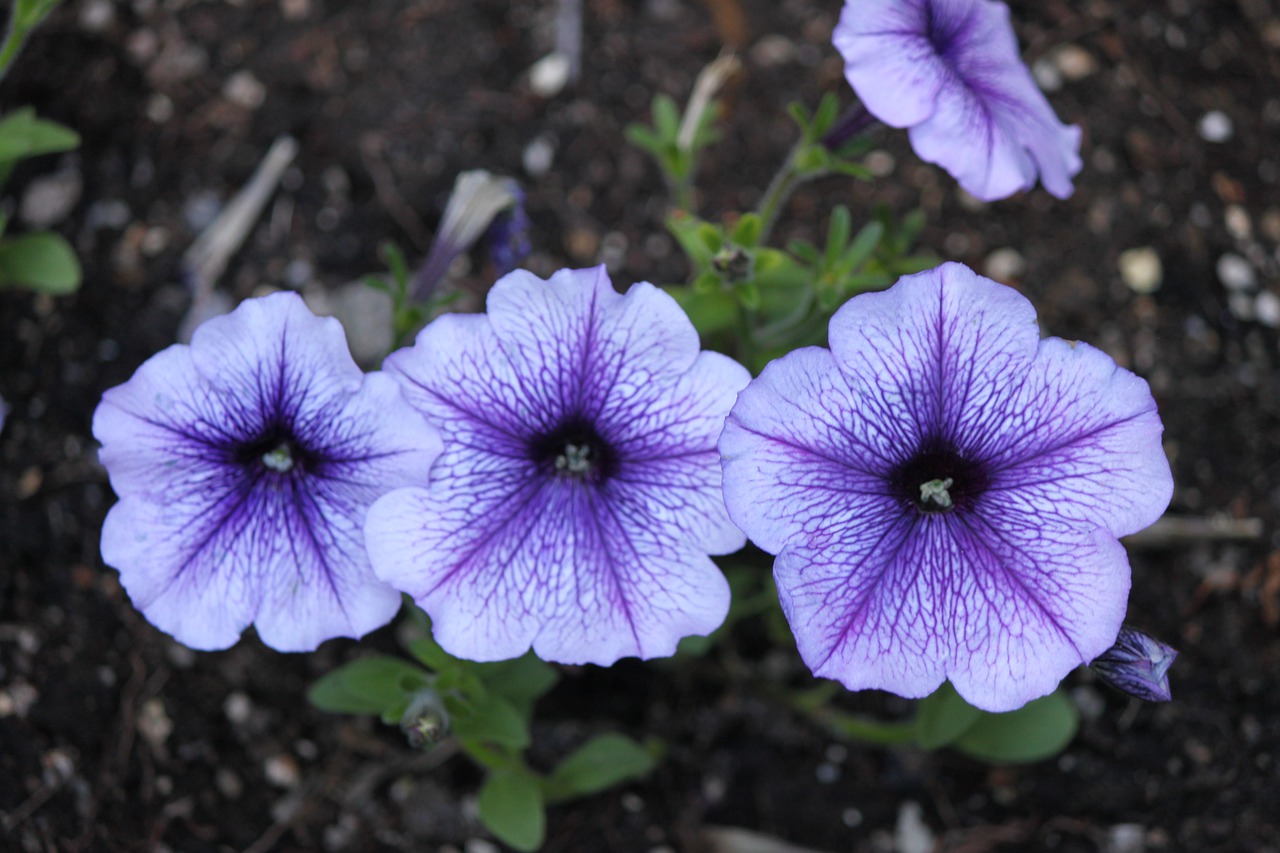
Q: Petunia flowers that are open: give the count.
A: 4